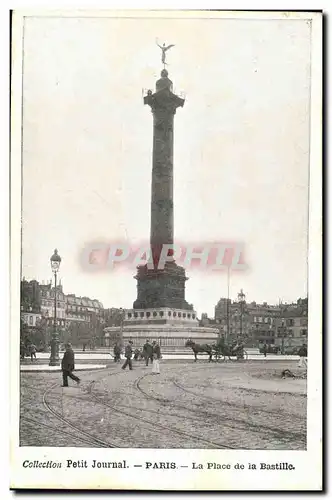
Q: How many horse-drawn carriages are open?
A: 1